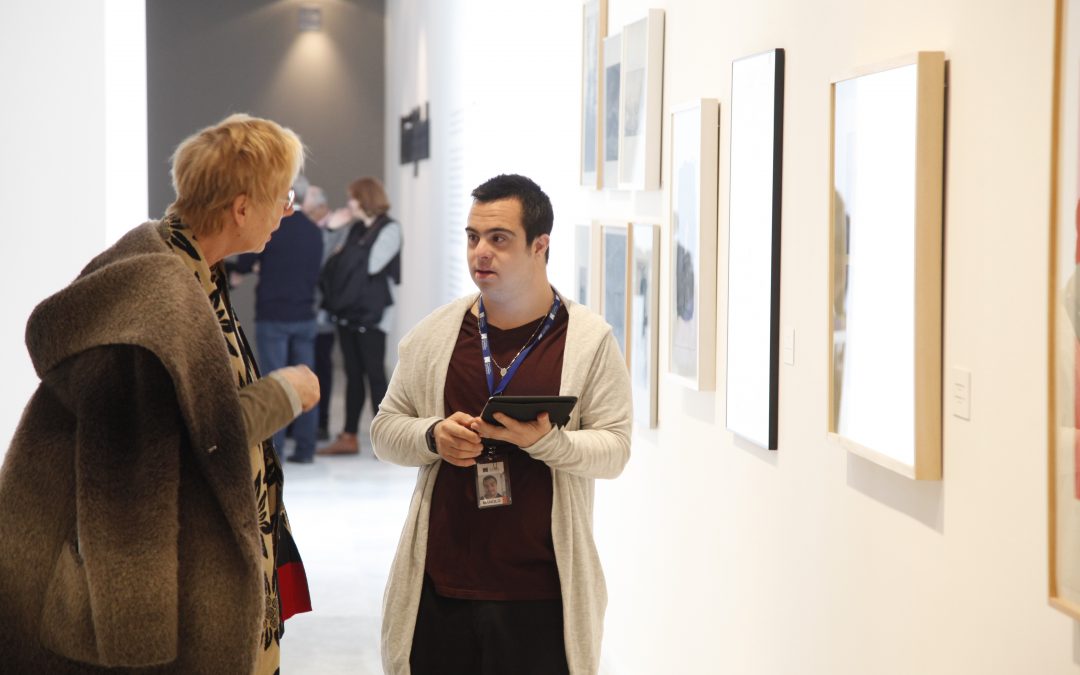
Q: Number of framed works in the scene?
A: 10